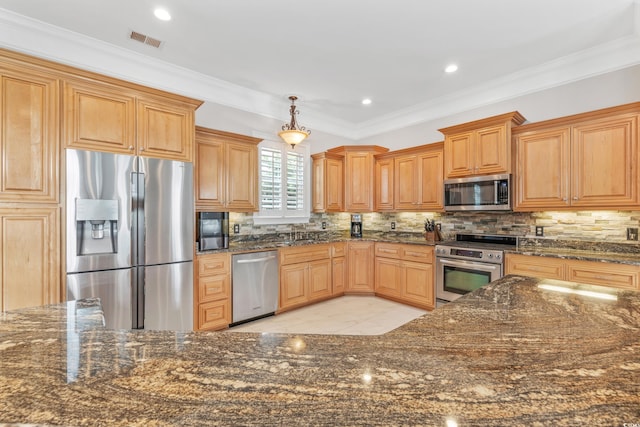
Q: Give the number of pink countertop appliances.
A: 0